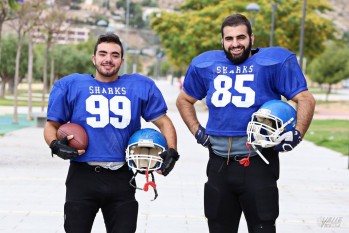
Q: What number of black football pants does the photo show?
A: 2